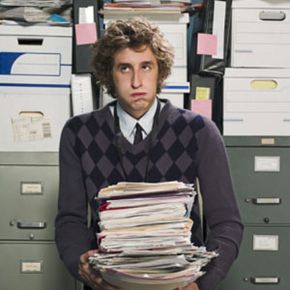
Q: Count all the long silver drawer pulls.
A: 3